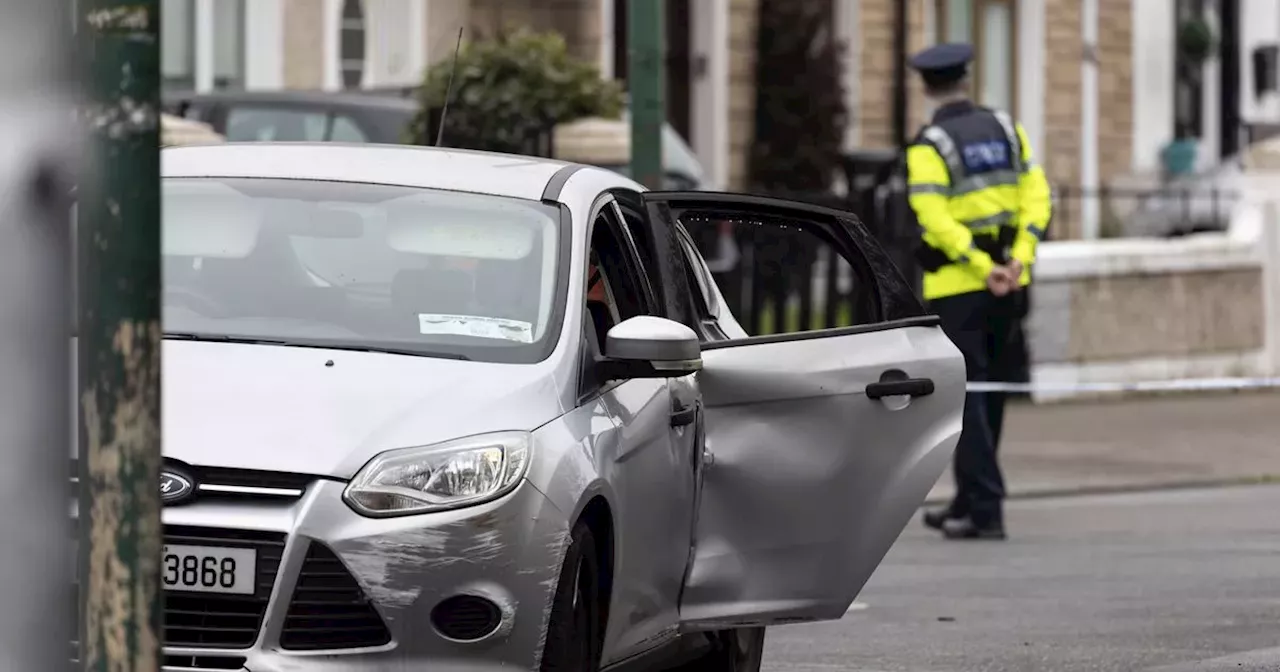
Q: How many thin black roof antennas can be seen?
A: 1